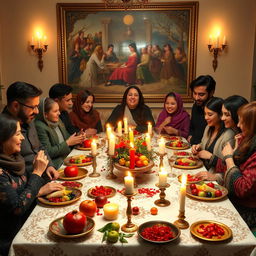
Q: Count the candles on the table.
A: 14